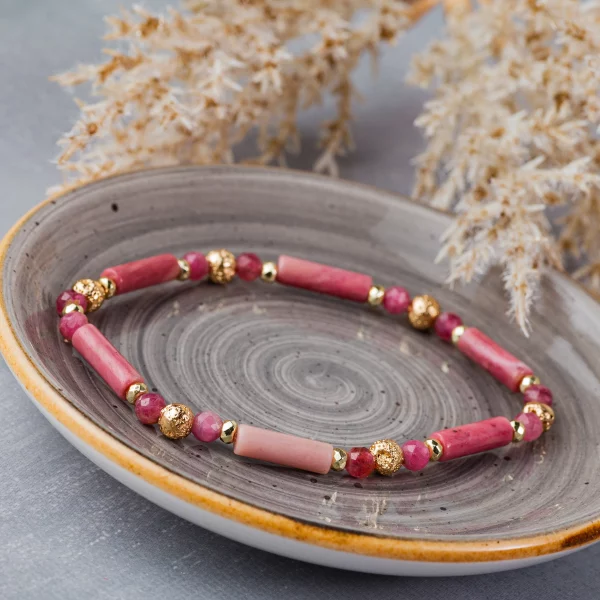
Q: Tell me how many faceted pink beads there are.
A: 12